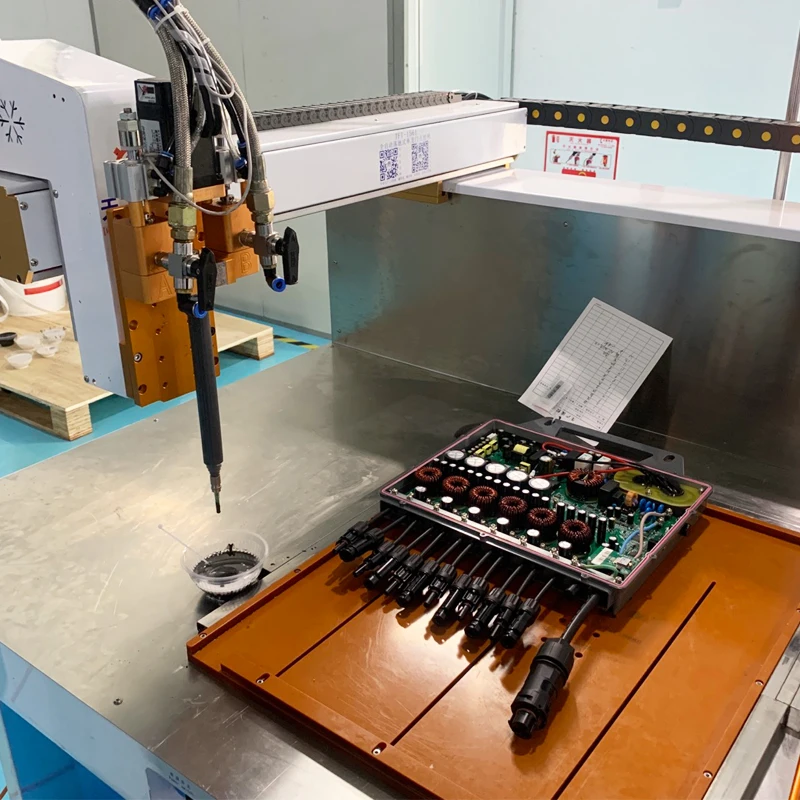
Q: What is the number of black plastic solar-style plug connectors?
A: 12